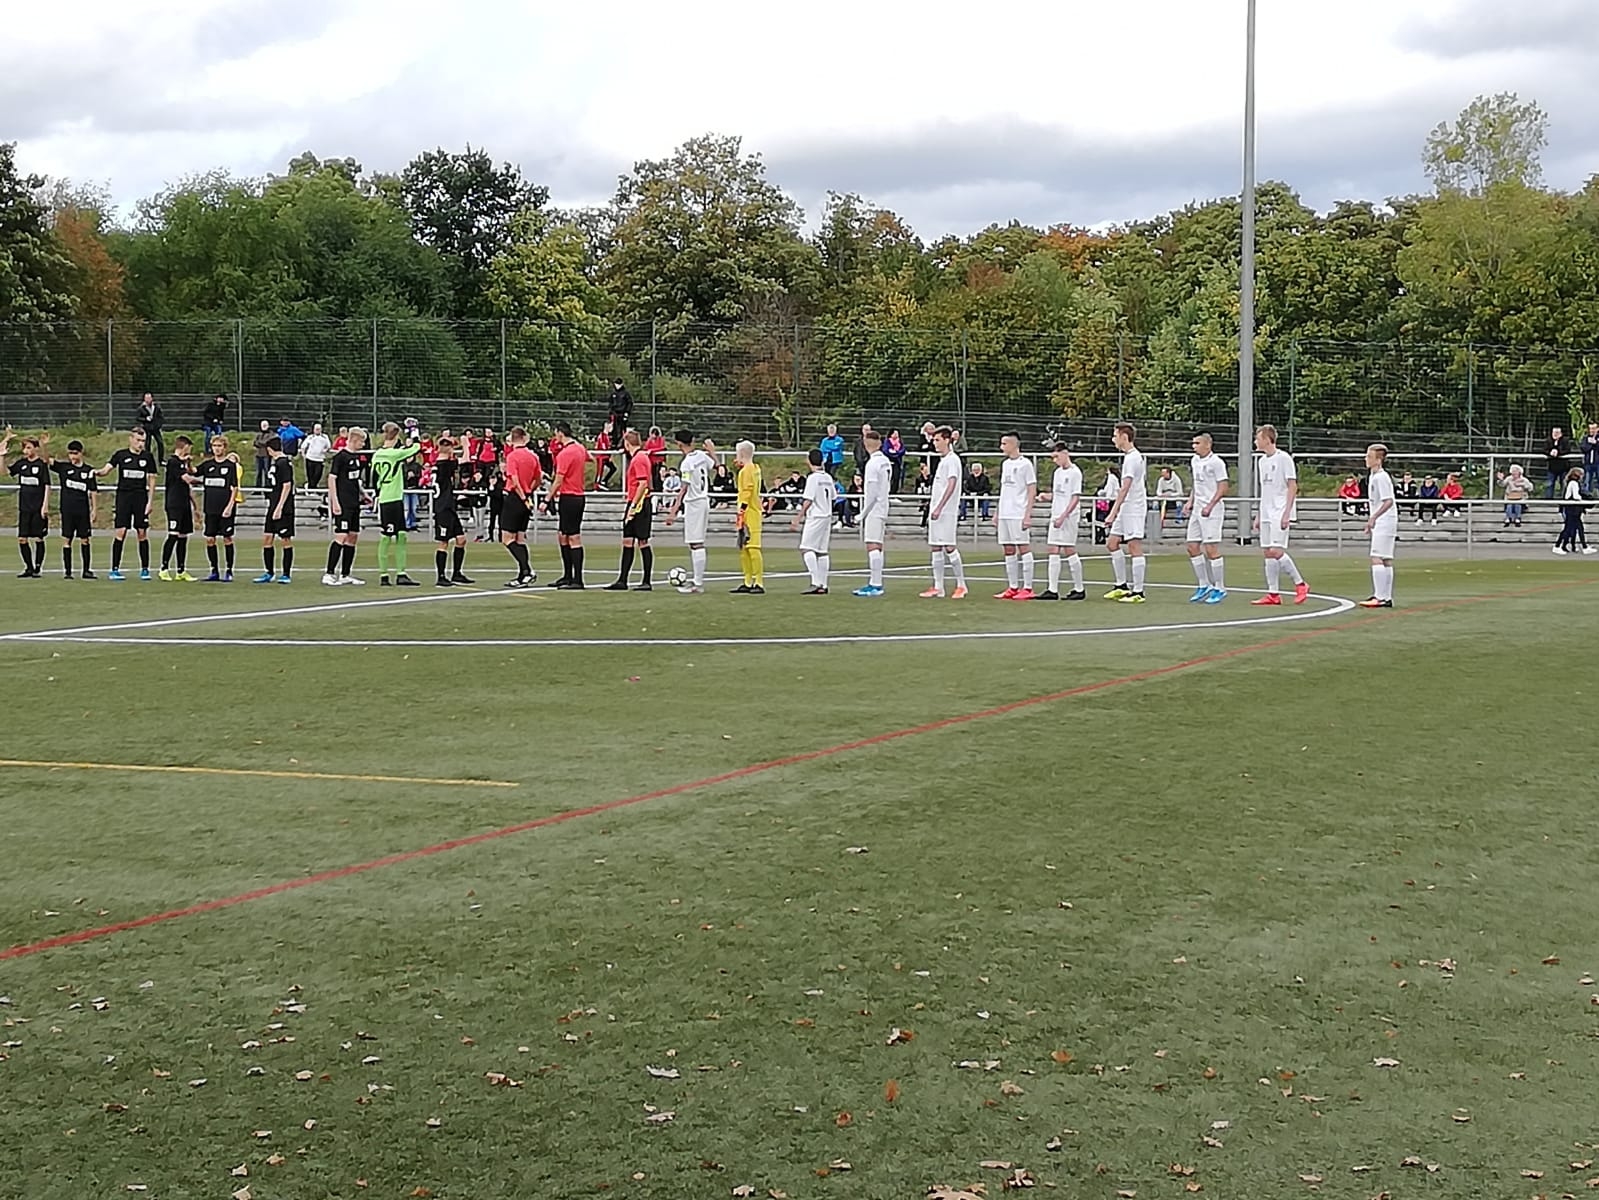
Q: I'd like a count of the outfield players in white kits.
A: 10